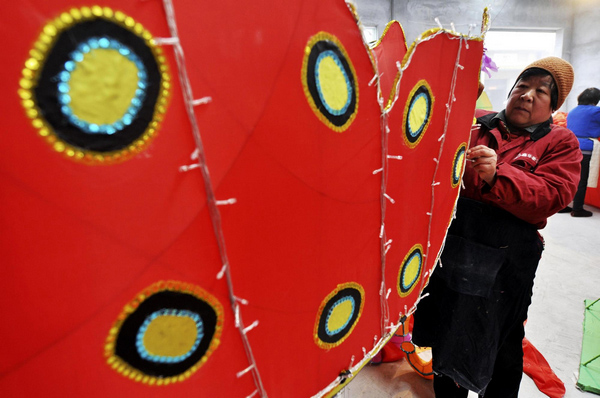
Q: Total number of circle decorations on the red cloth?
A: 7